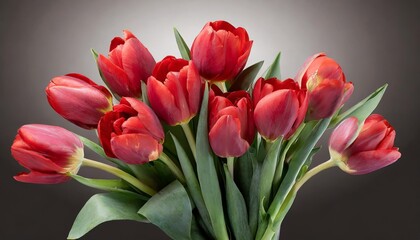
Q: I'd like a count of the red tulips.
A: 10